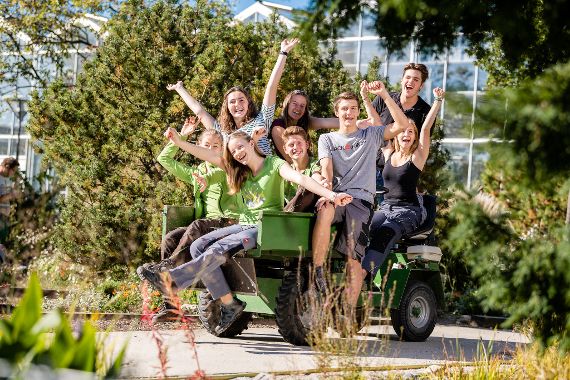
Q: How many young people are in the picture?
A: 8